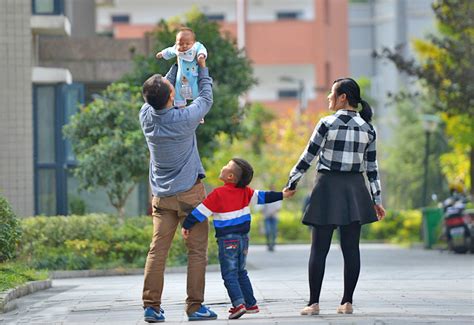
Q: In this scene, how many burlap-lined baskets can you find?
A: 0